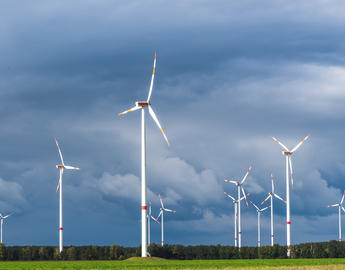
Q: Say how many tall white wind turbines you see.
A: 11